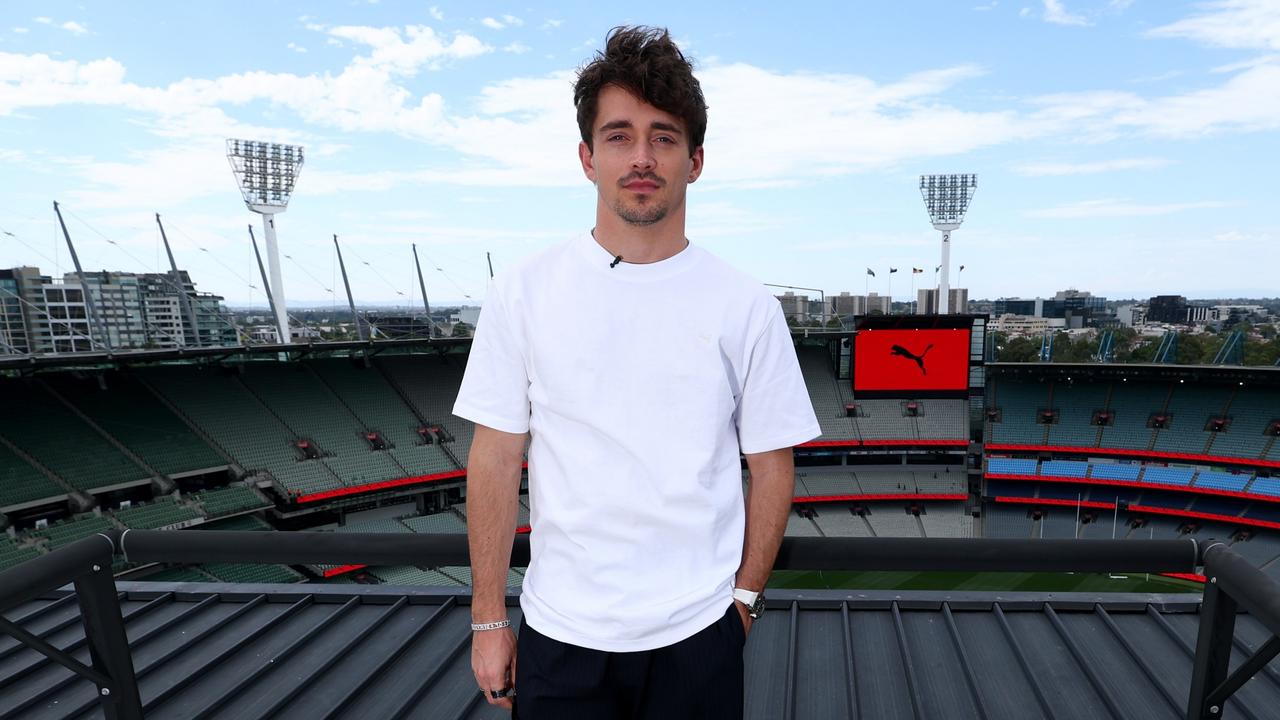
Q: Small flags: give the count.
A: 5